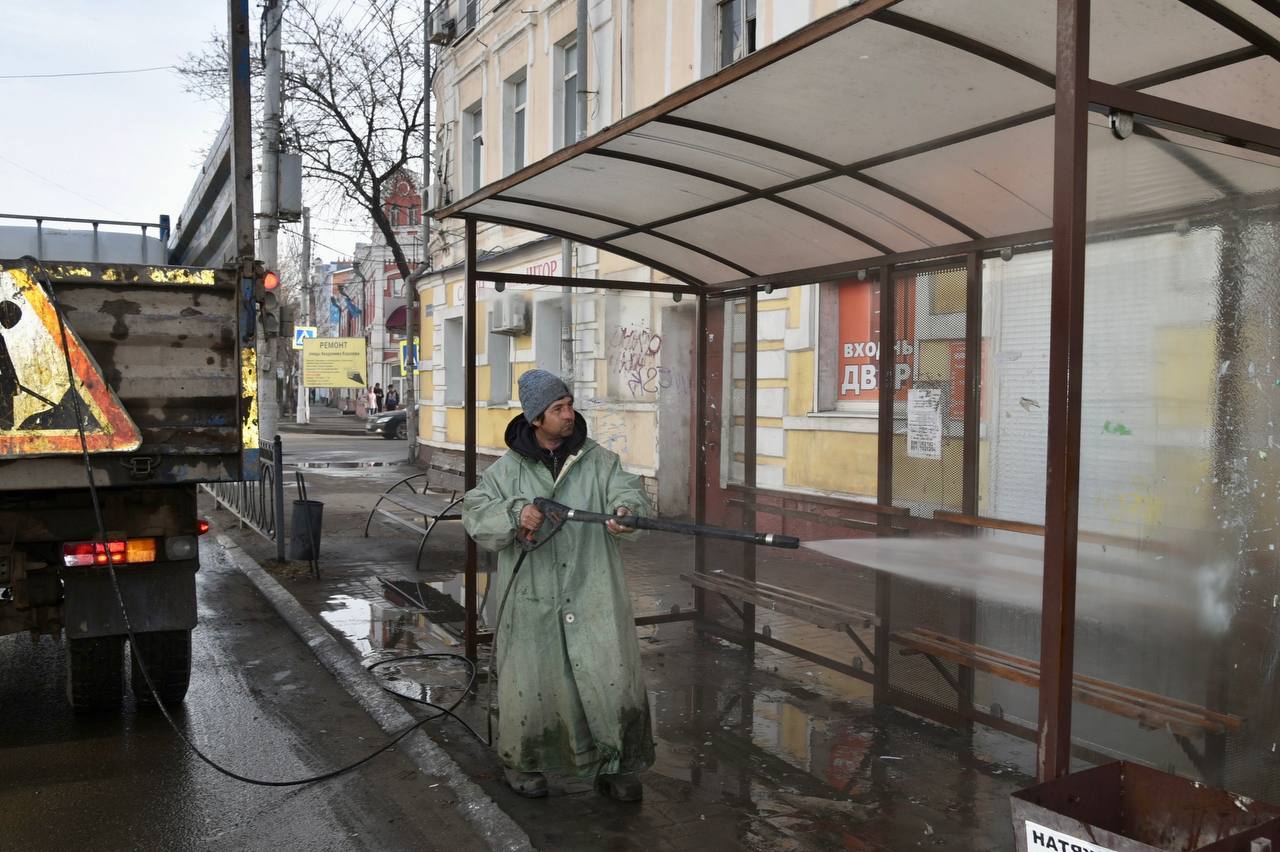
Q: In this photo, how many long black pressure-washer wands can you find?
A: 1